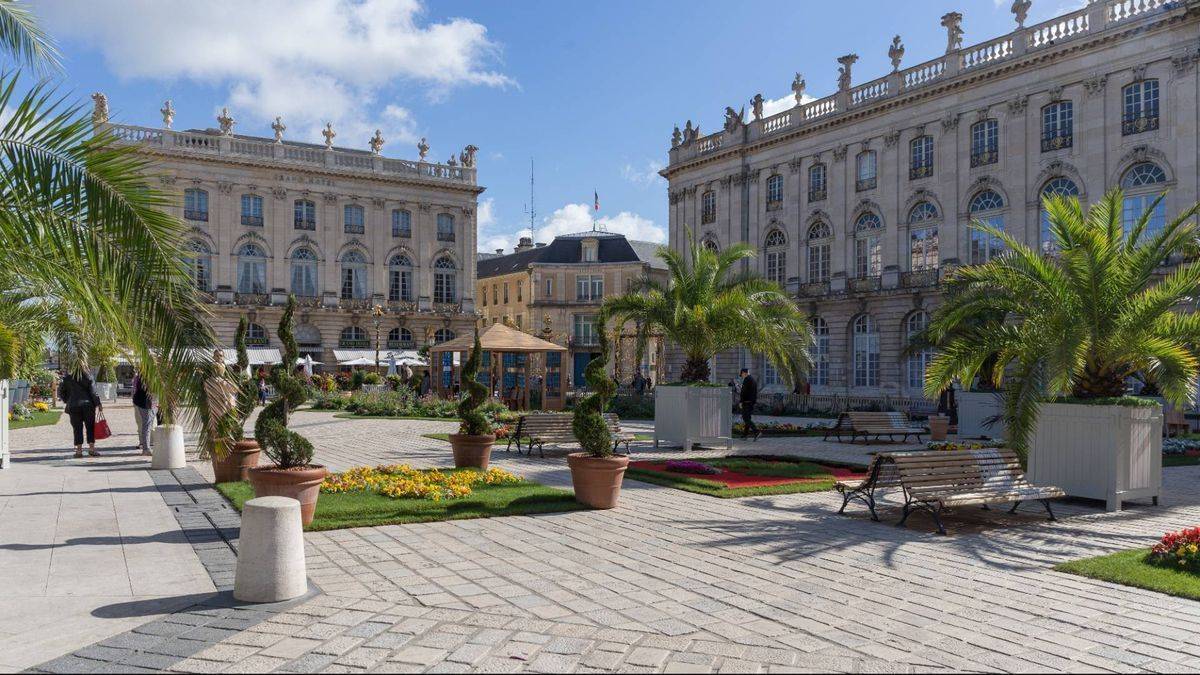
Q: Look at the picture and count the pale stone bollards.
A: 2